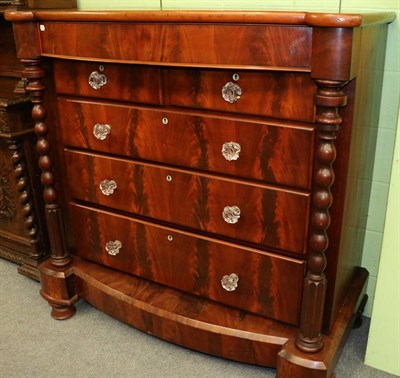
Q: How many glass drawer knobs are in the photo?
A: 8